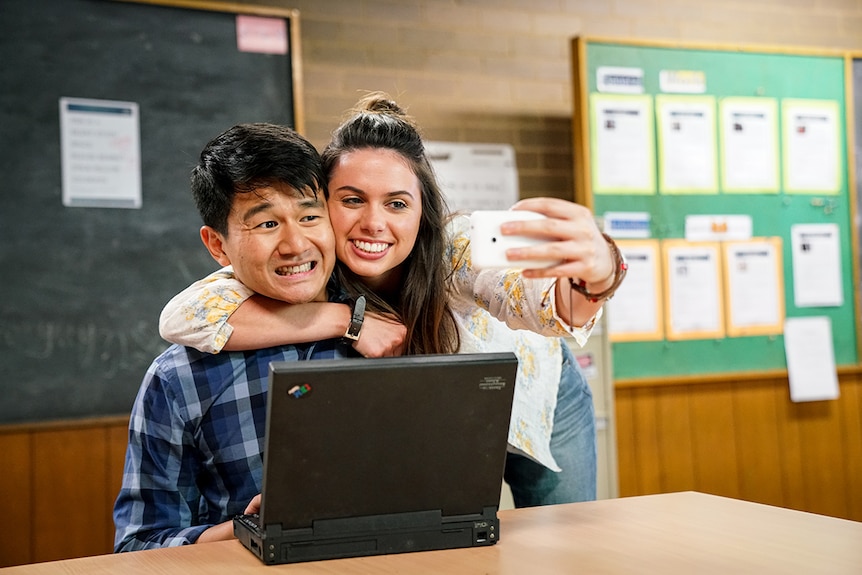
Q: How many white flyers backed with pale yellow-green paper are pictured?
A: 4